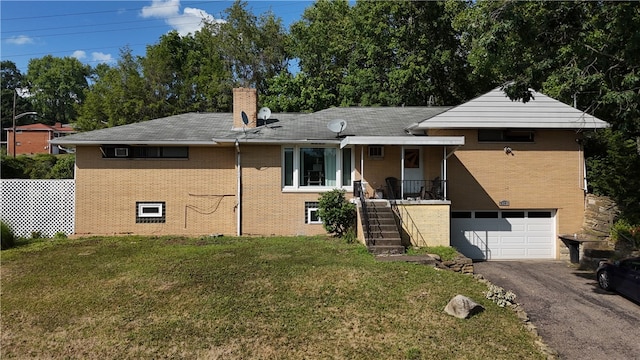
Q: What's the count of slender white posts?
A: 3